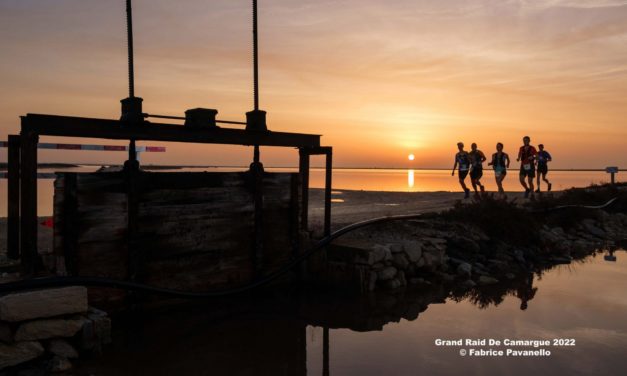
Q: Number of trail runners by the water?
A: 5